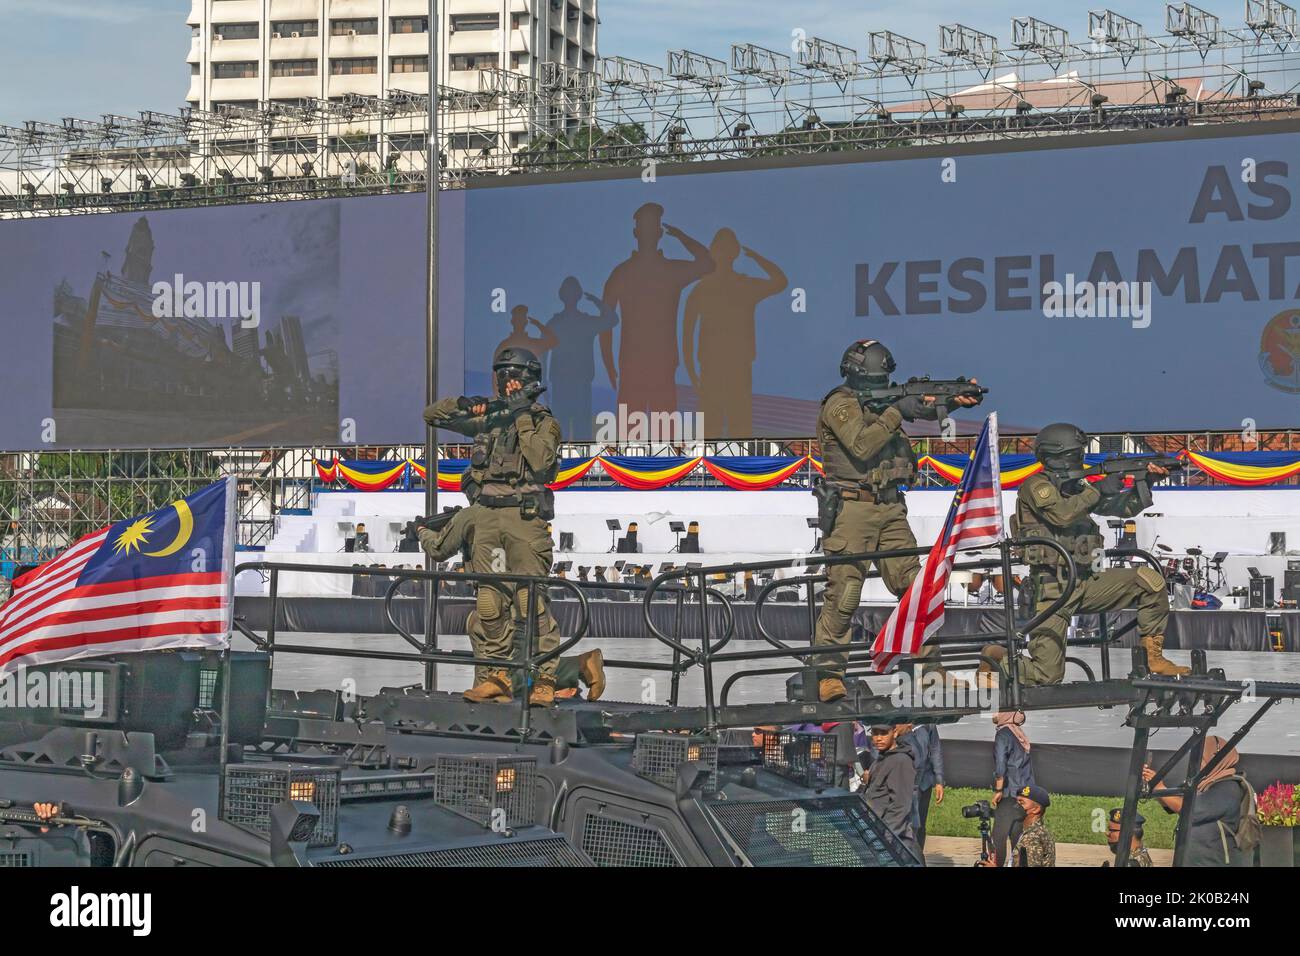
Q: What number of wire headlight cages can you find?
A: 4